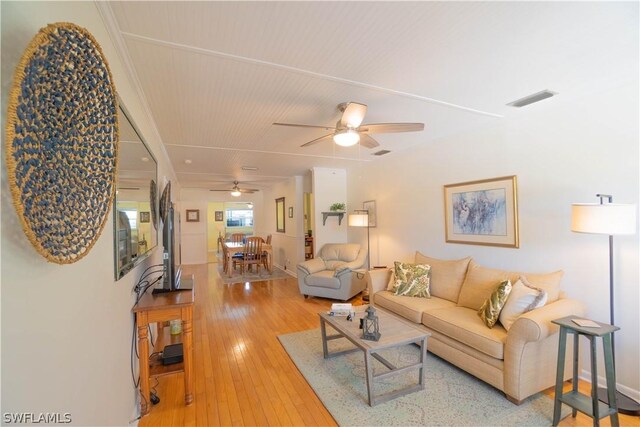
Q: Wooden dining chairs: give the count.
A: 4